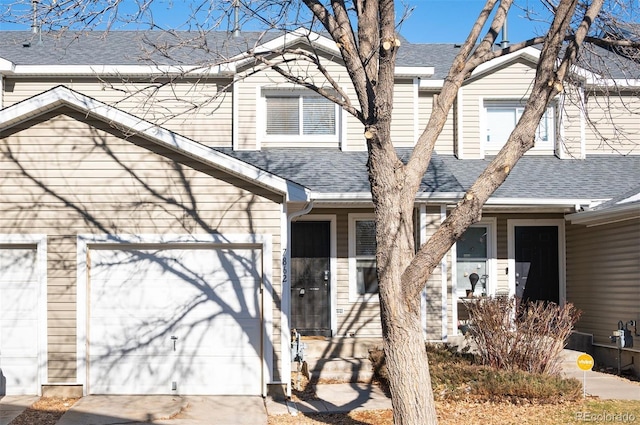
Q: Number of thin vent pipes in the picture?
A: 3